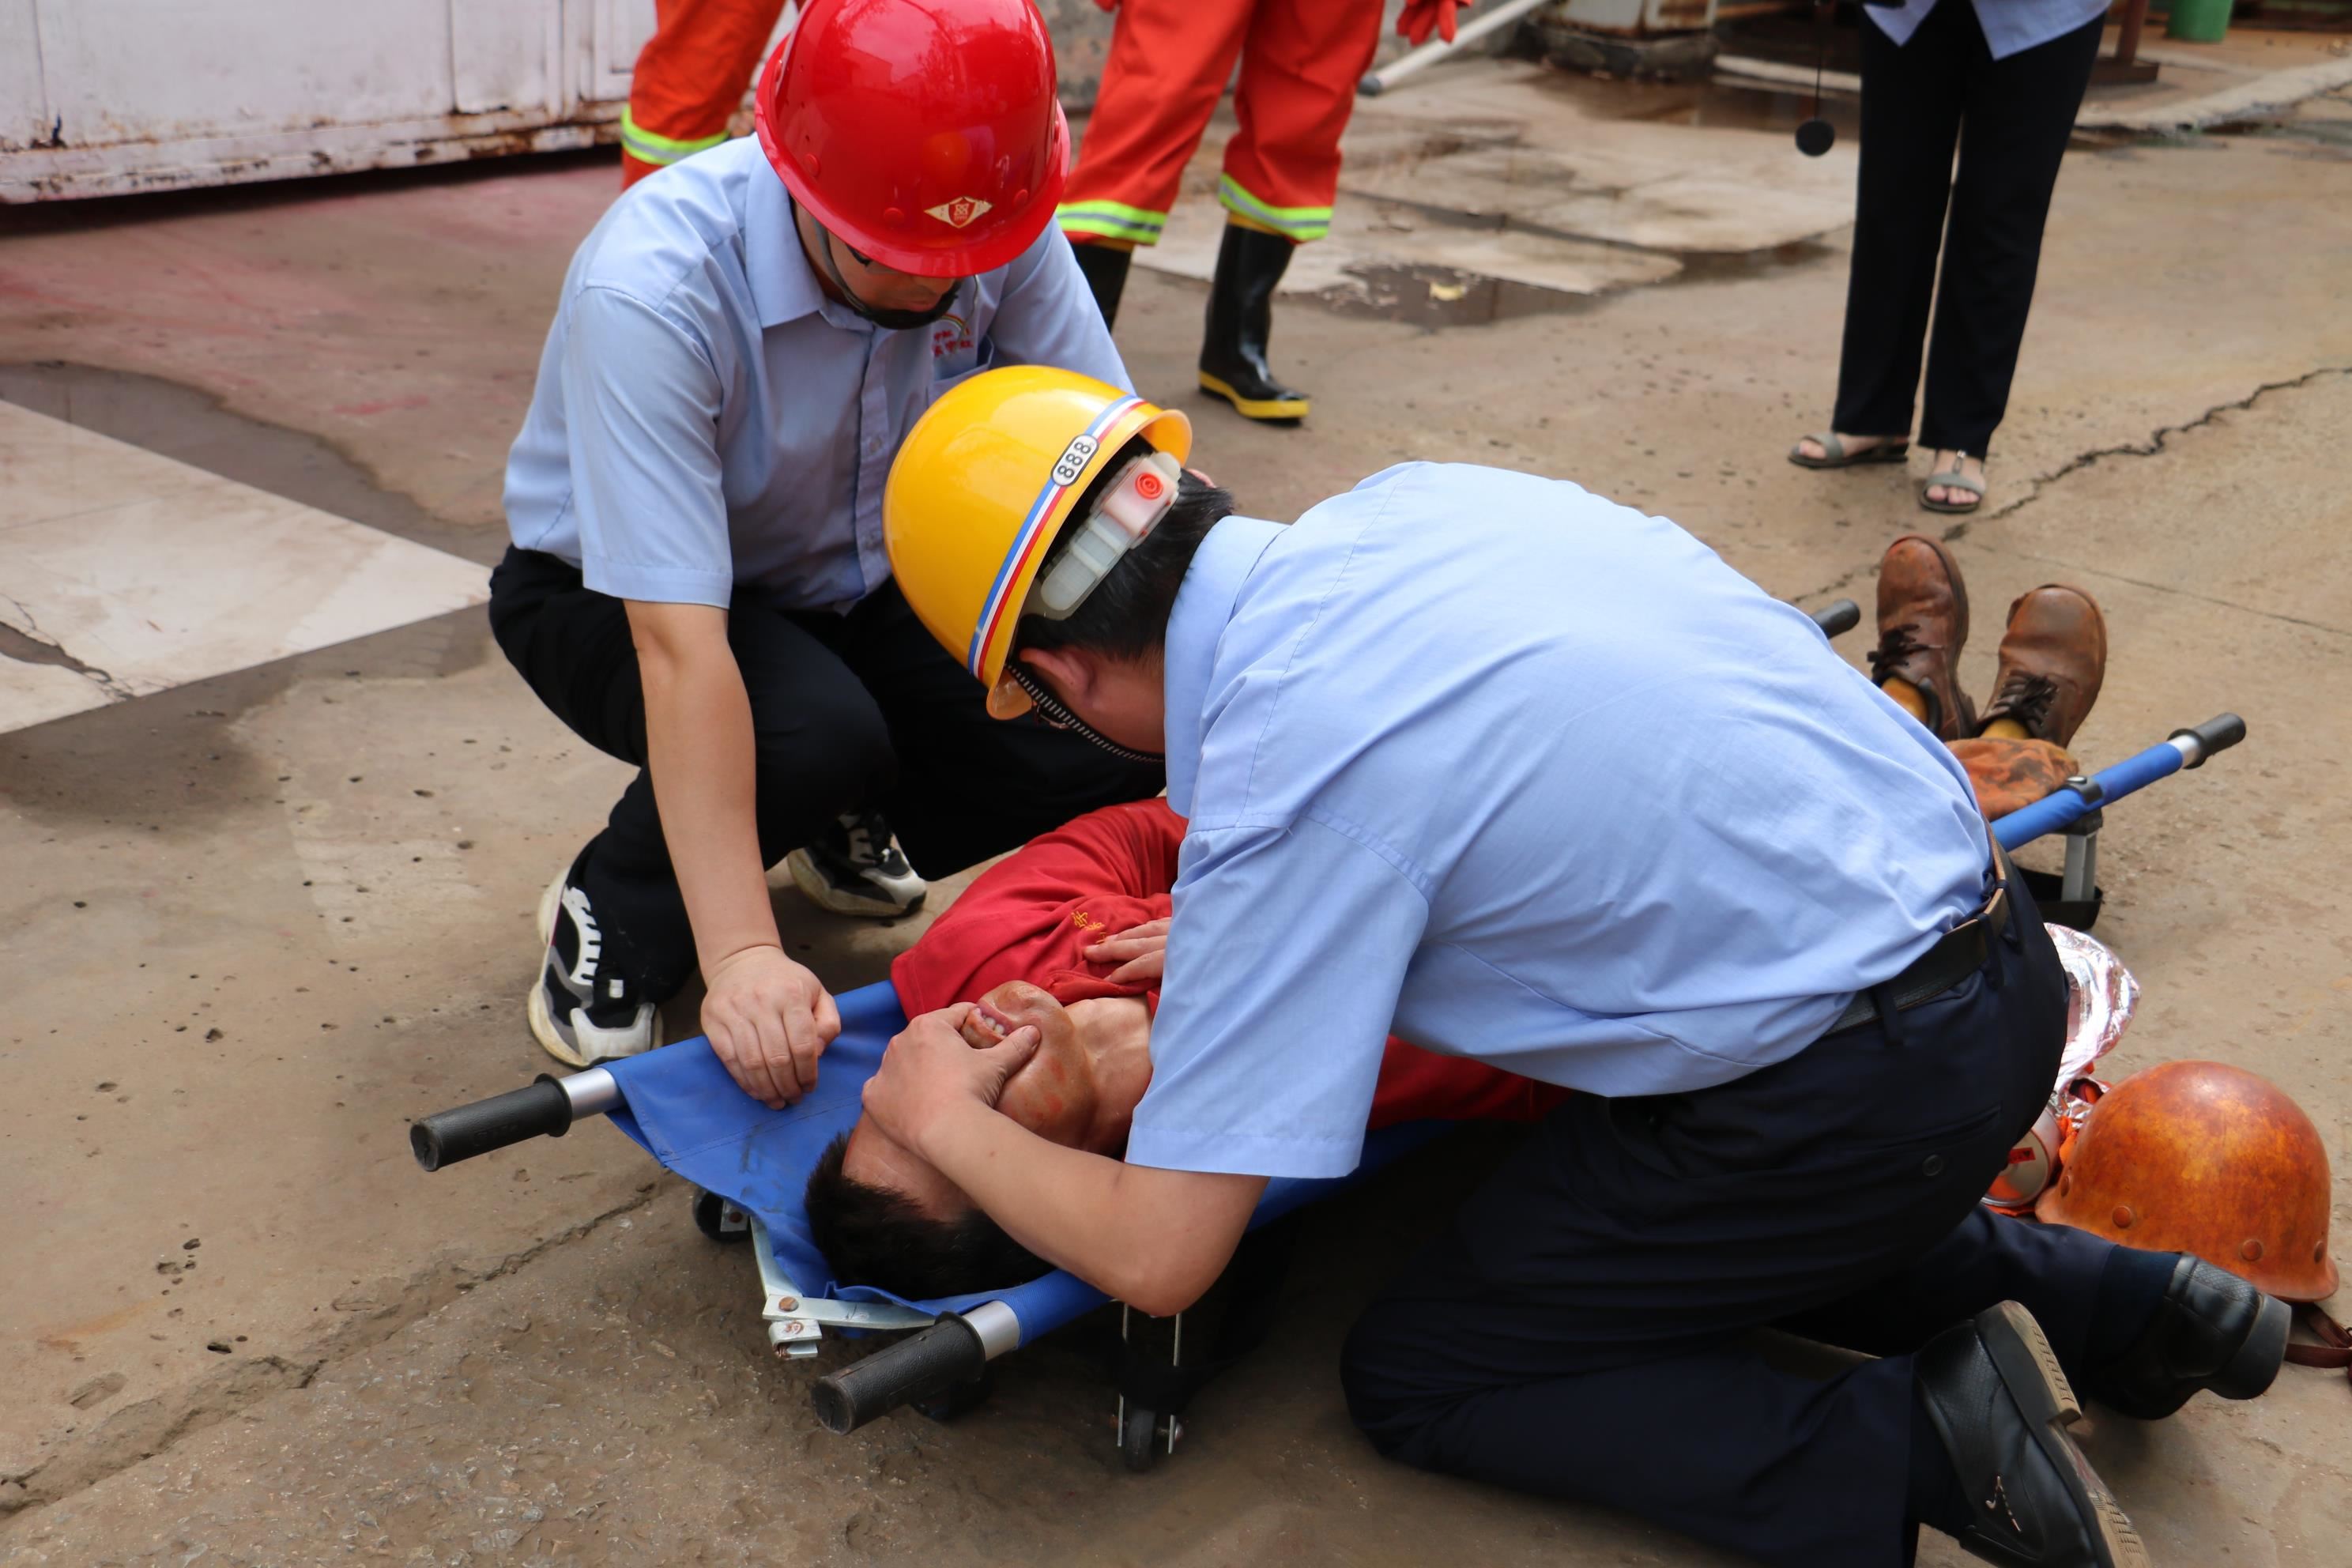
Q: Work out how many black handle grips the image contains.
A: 4